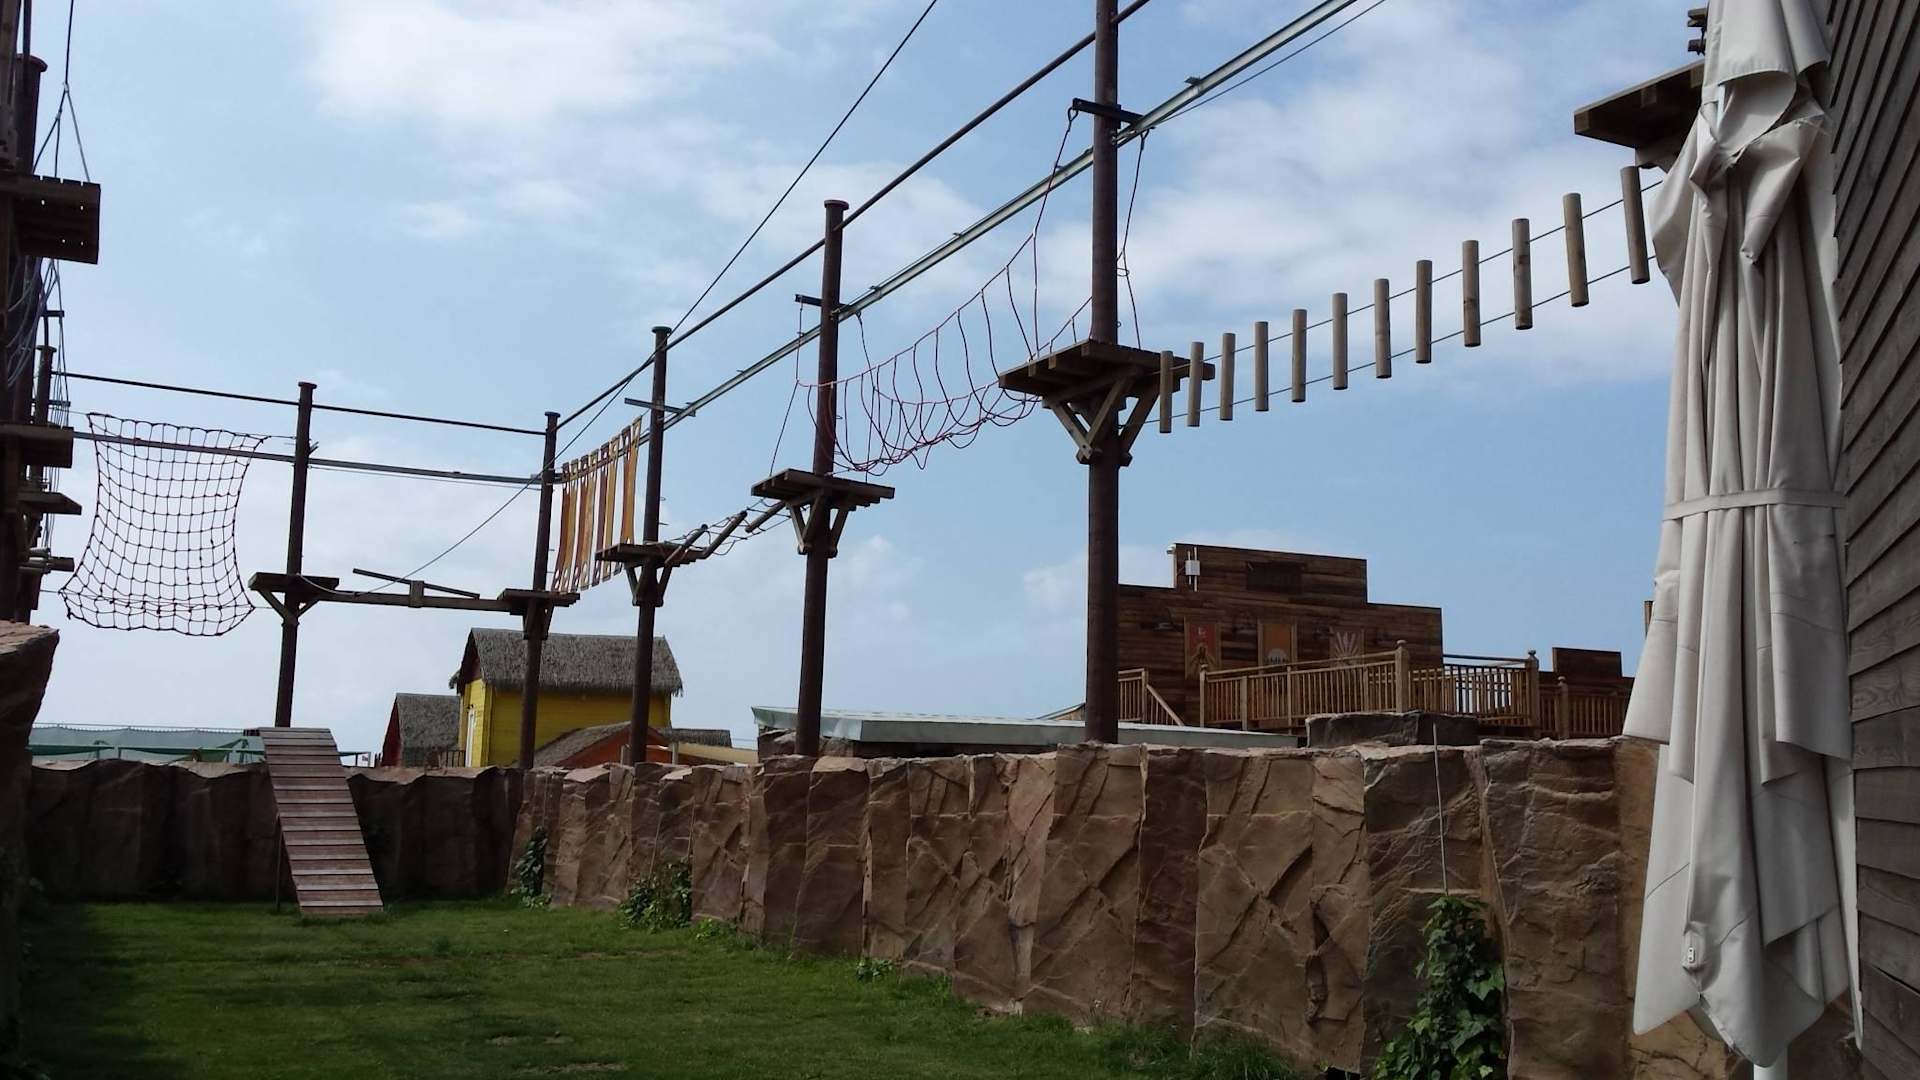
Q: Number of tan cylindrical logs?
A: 12